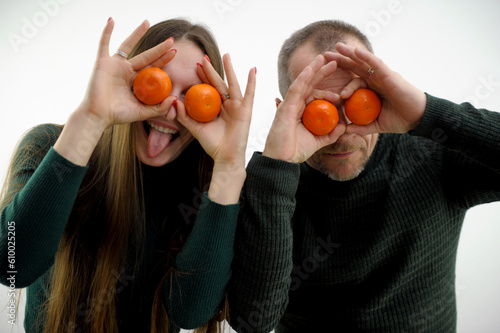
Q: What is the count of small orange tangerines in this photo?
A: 4